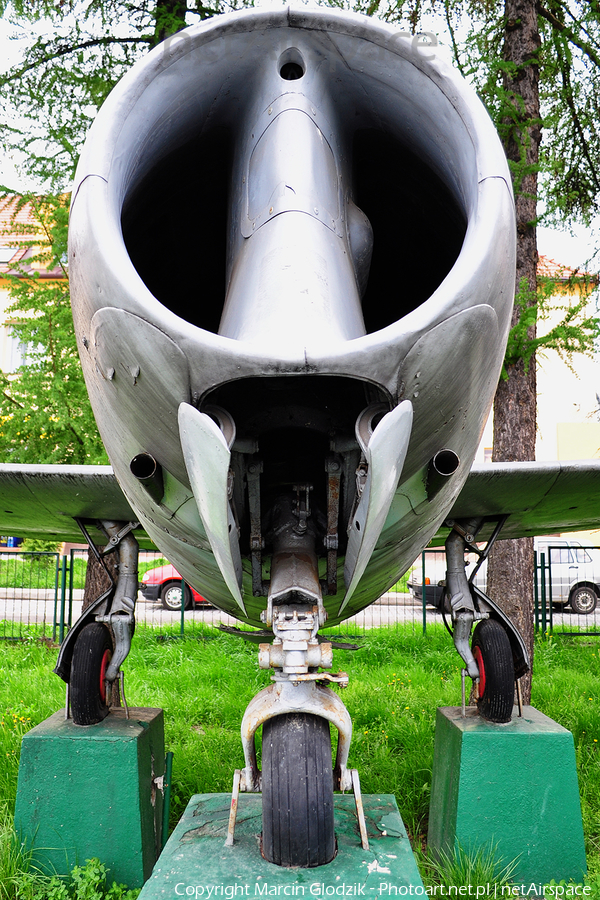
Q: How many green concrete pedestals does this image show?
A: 3